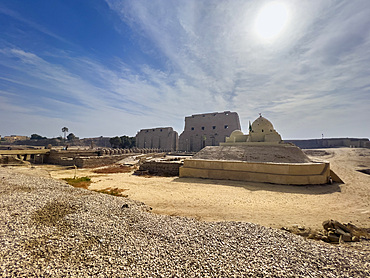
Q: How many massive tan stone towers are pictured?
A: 2